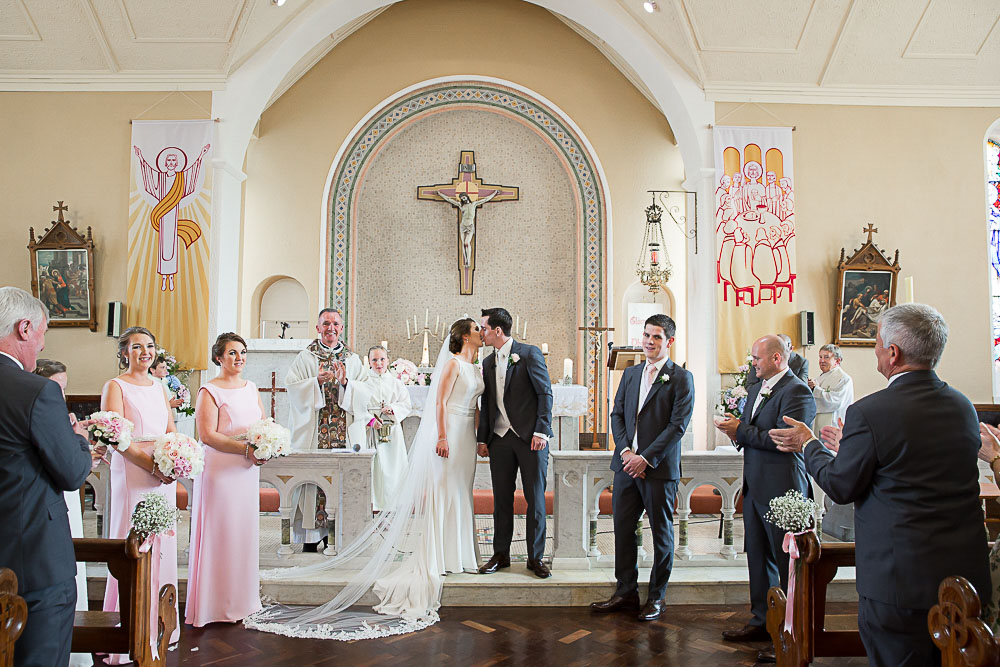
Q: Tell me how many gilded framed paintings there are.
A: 2